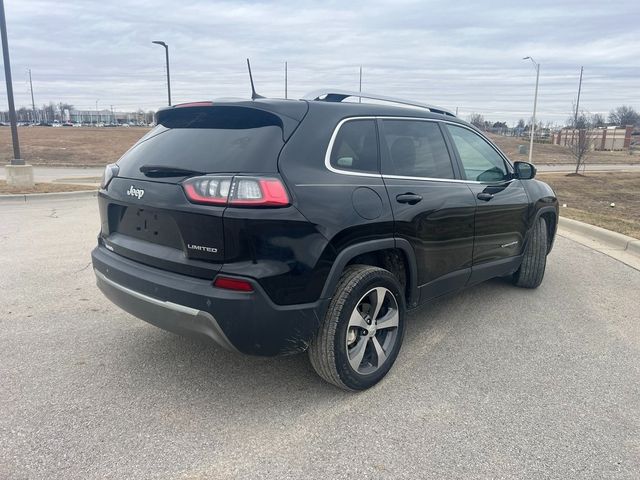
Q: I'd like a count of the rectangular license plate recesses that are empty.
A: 1